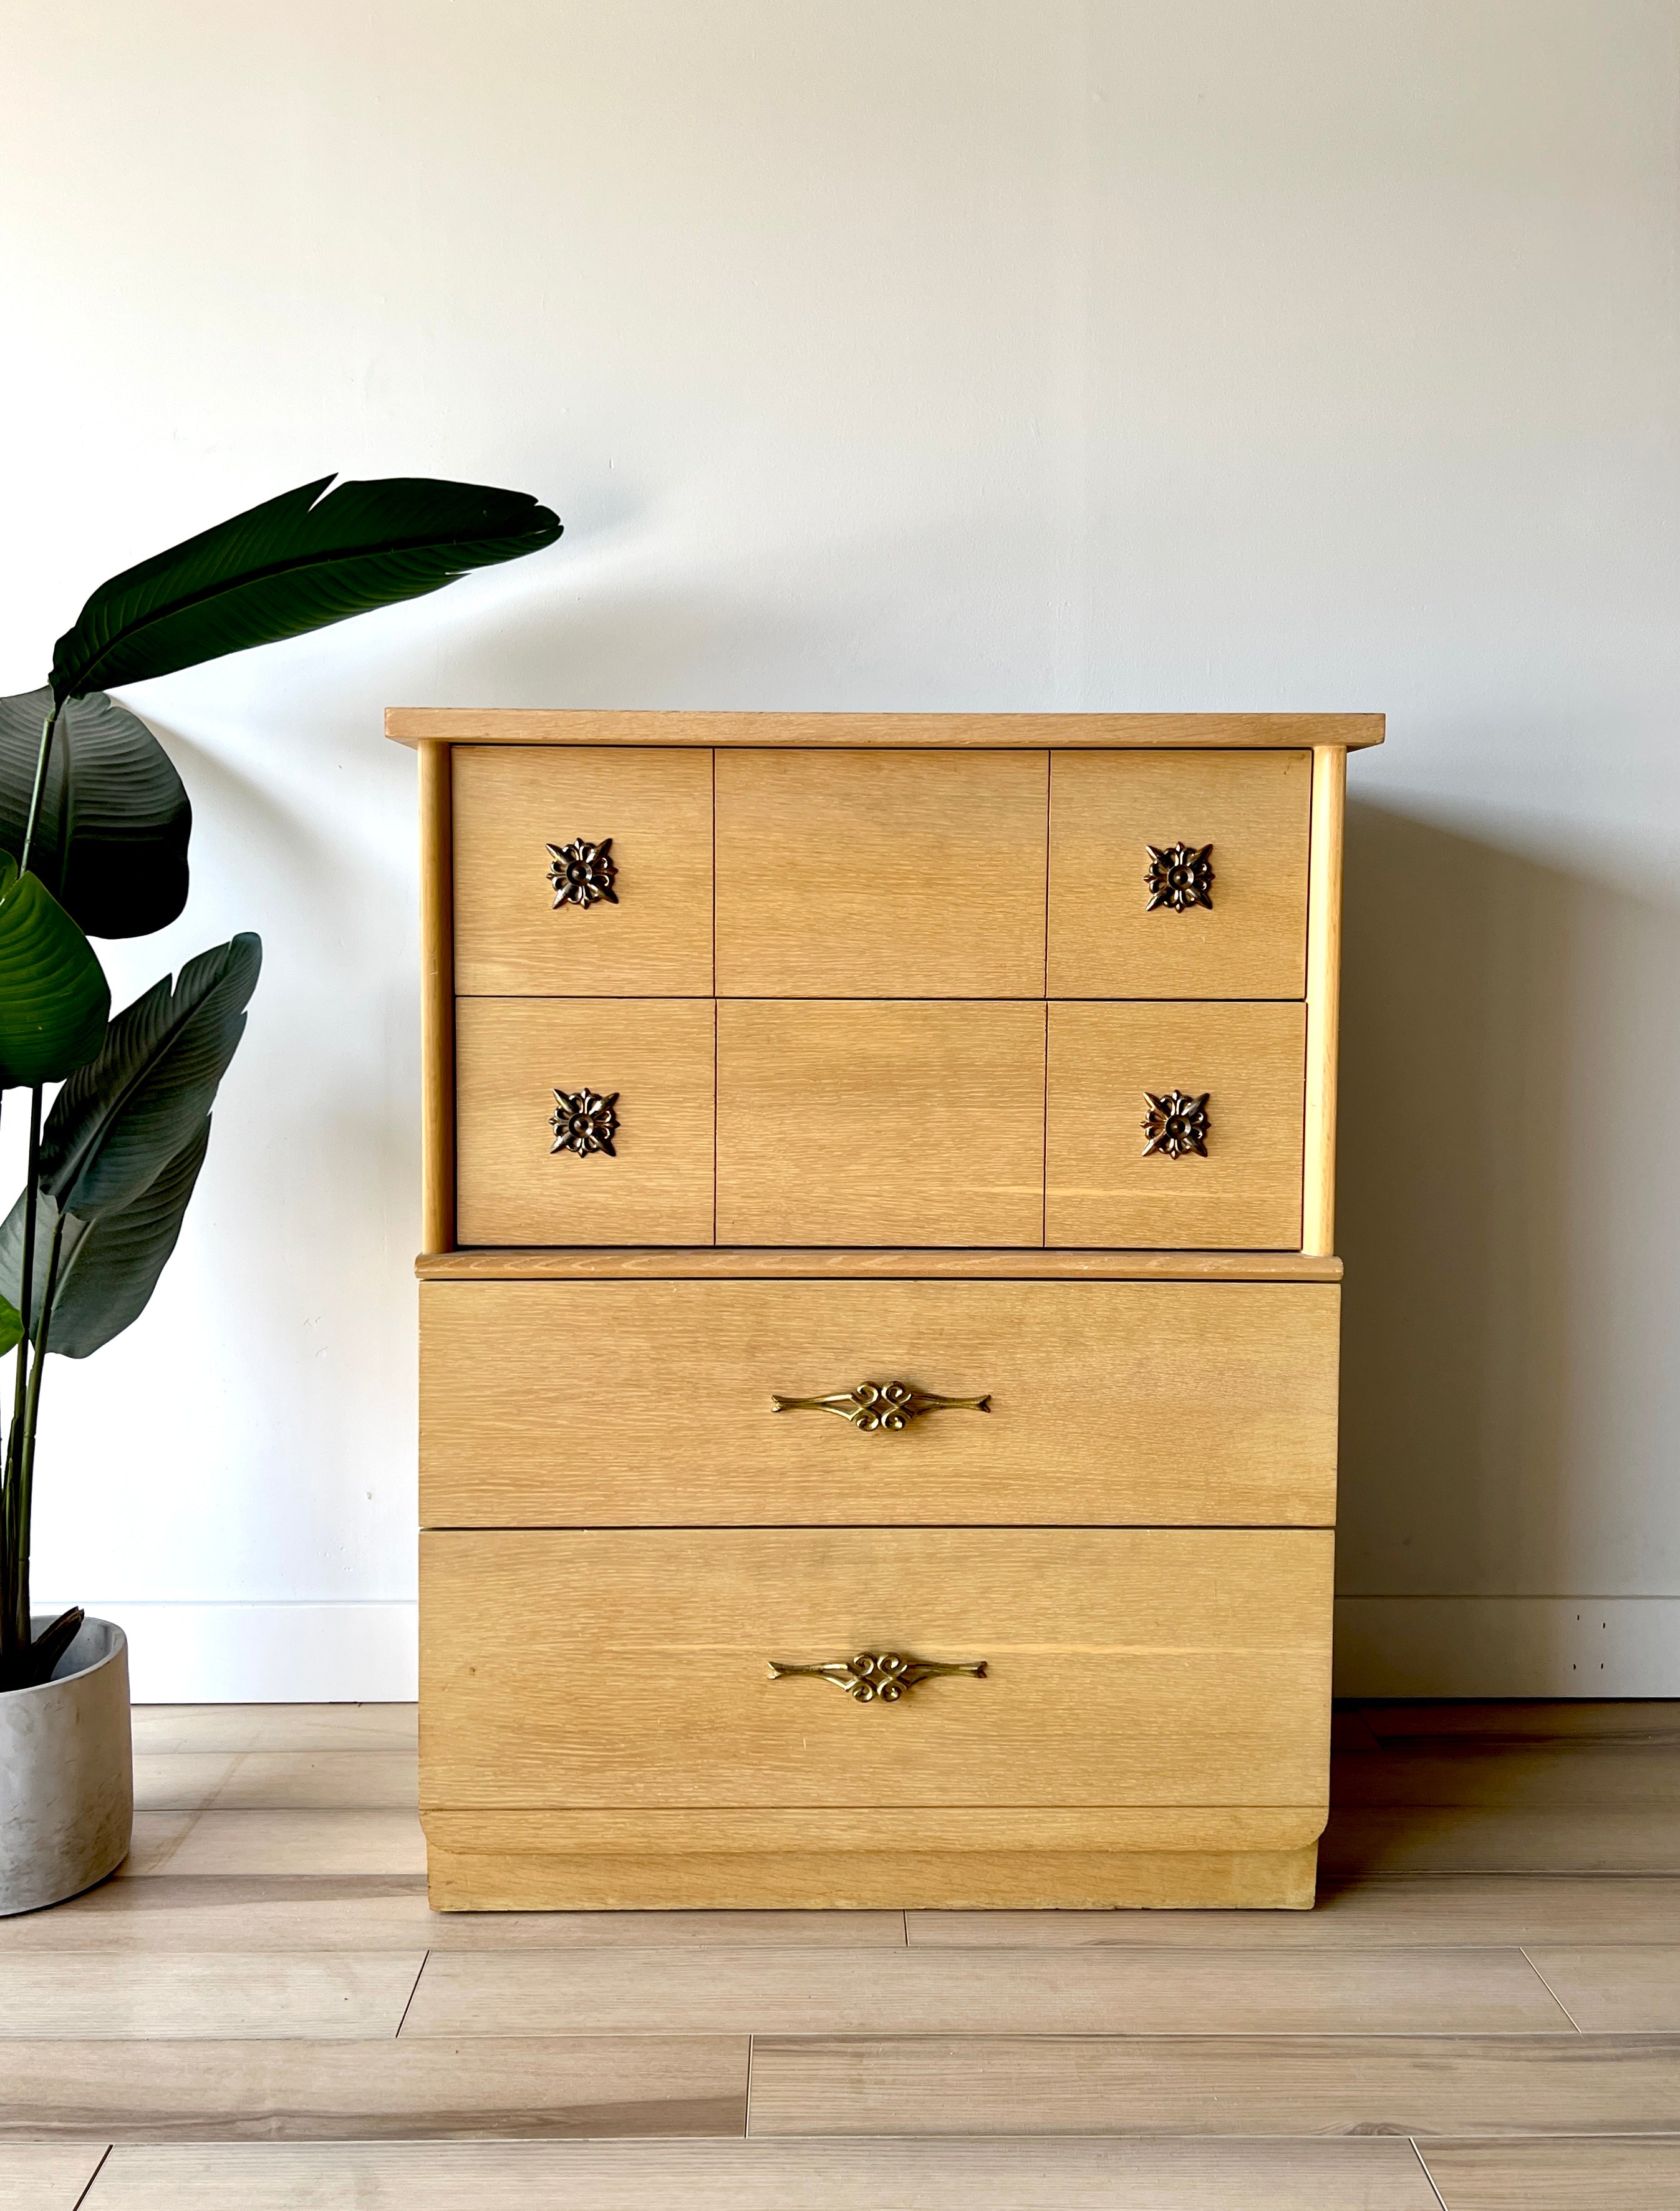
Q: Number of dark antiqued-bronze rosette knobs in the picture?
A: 4